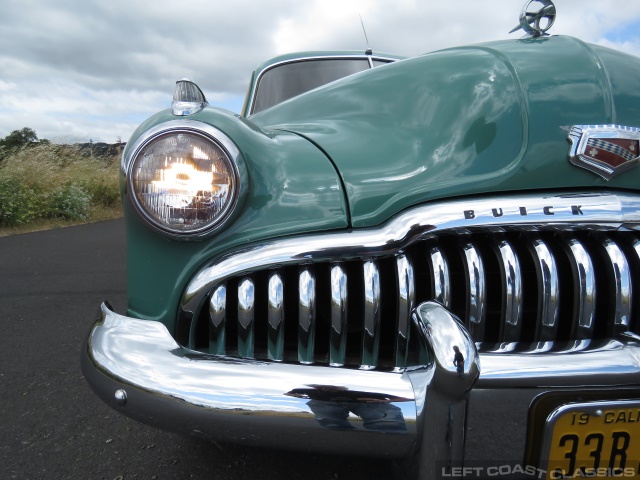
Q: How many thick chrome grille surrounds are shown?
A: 1